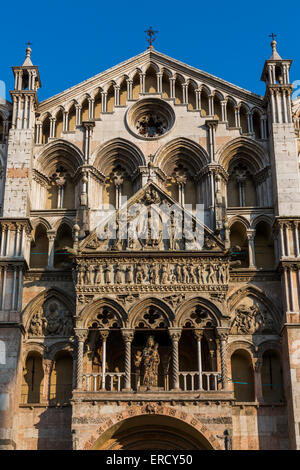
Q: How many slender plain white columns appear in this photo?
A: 2